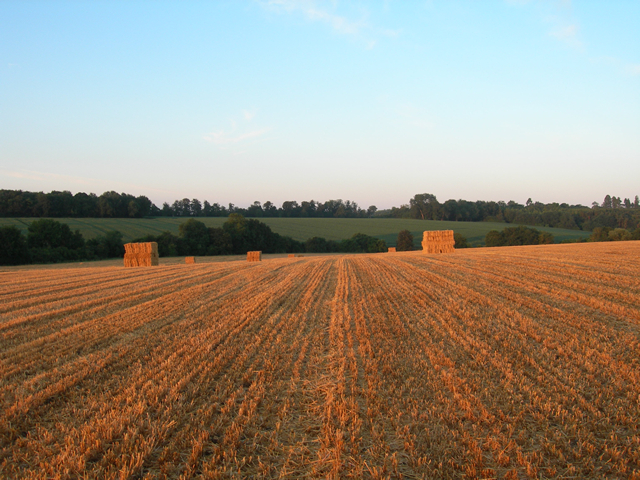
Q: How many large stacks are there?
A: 2